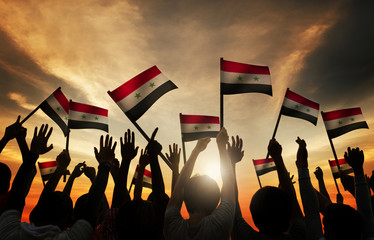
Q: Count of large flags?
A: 7